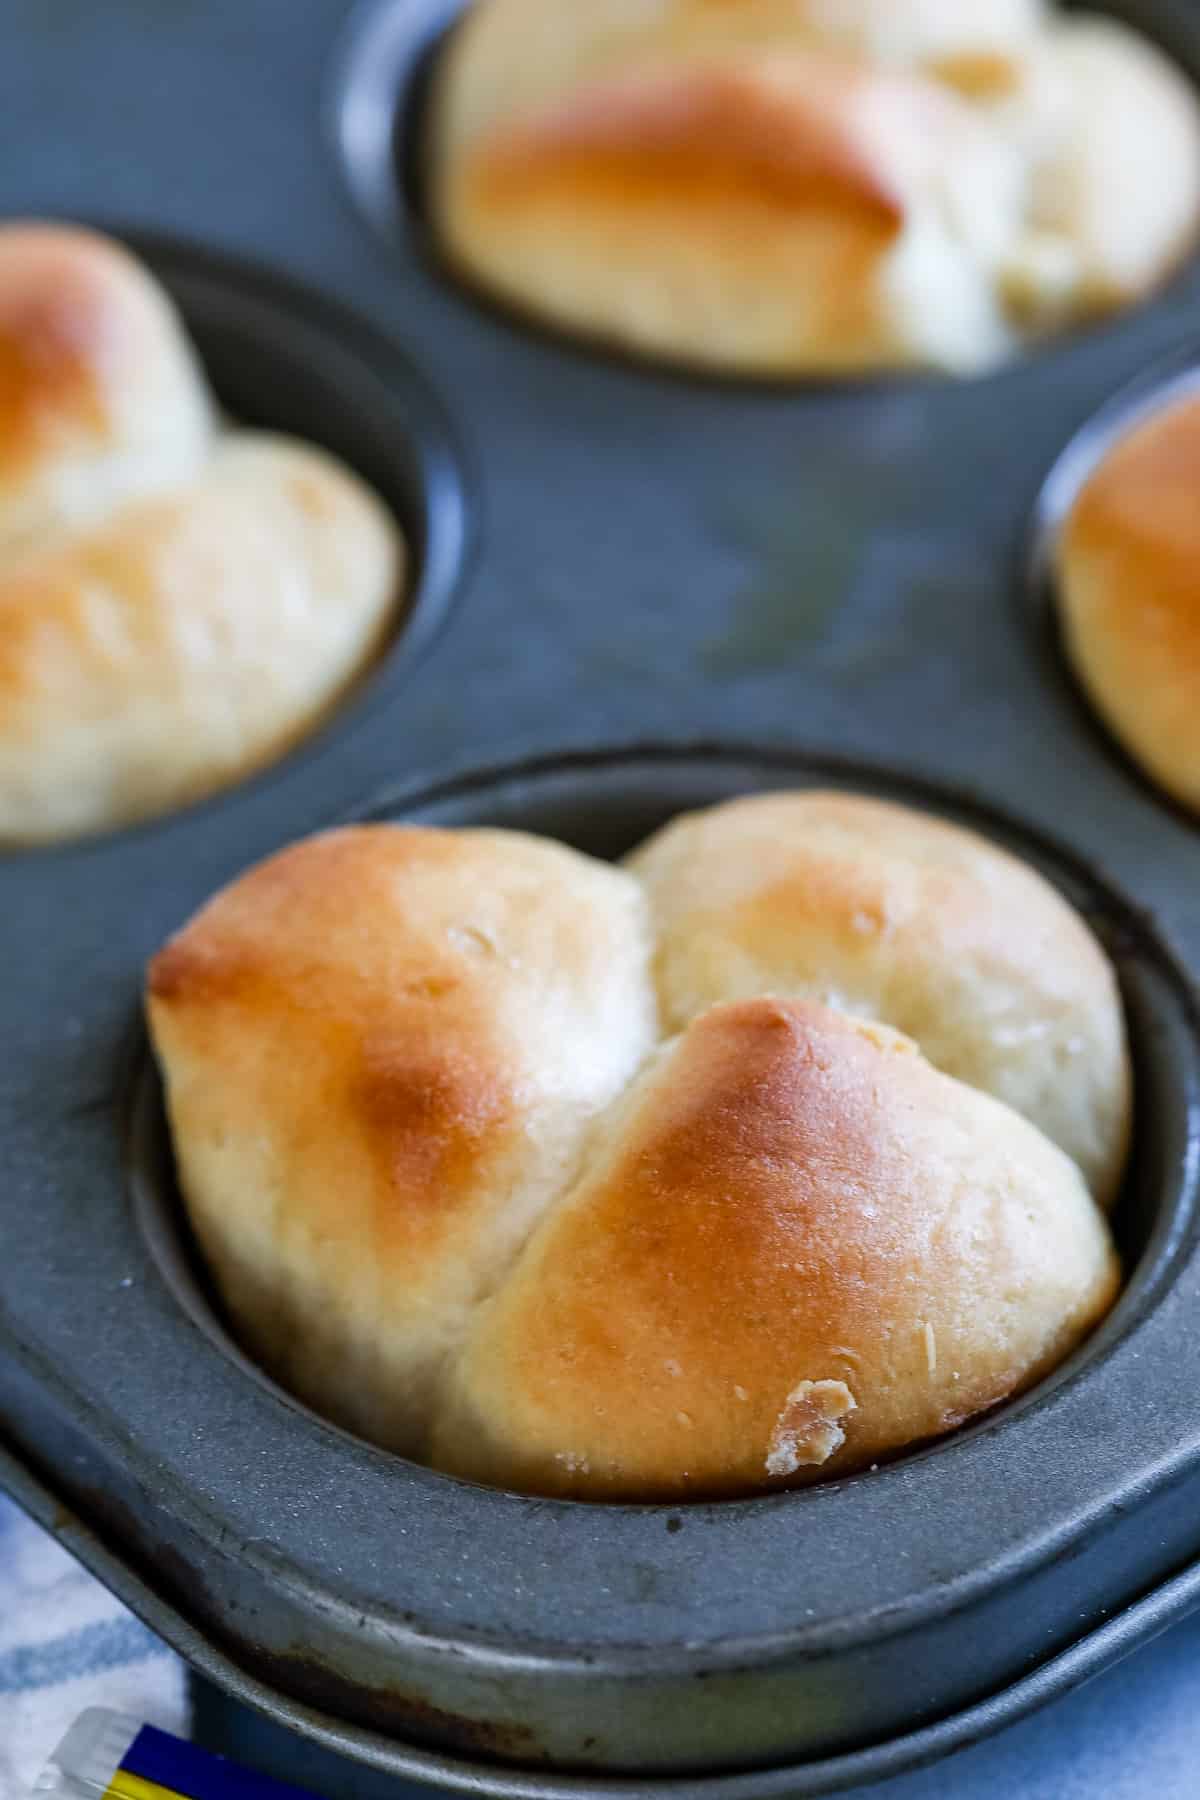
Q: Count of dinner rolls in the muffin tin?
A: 4